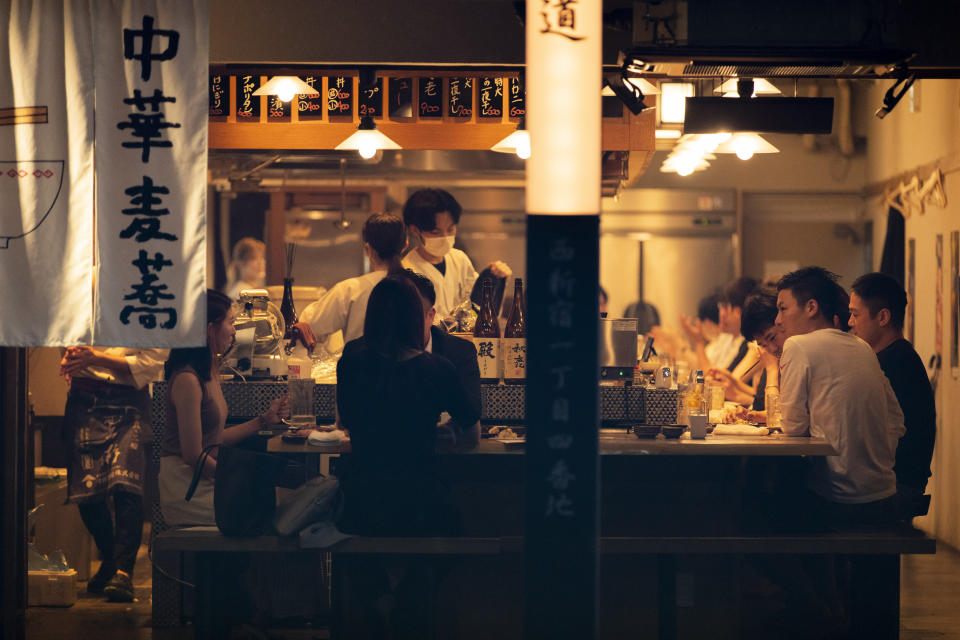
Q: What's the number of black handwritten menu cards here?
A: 11